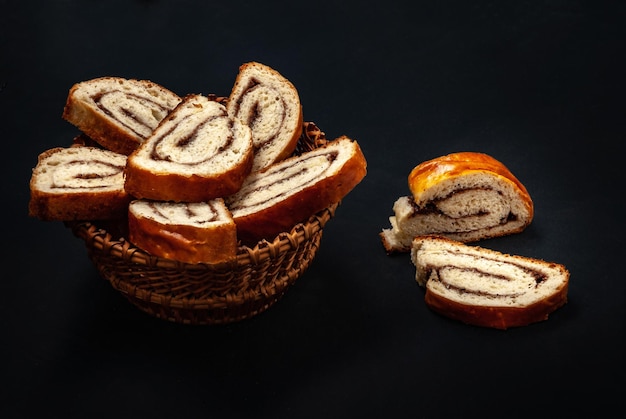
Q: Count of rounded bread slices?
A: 8